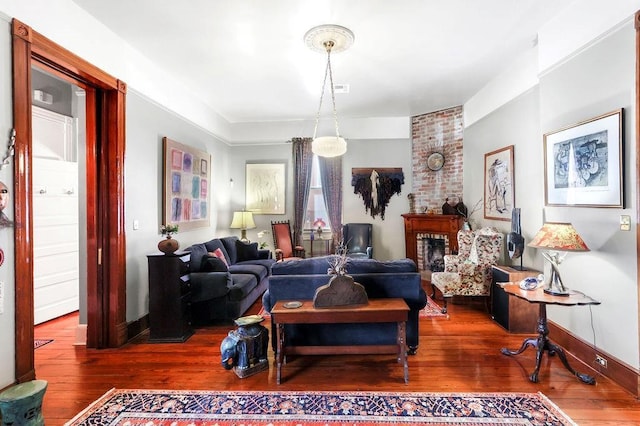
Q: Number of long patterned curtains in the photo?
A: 2